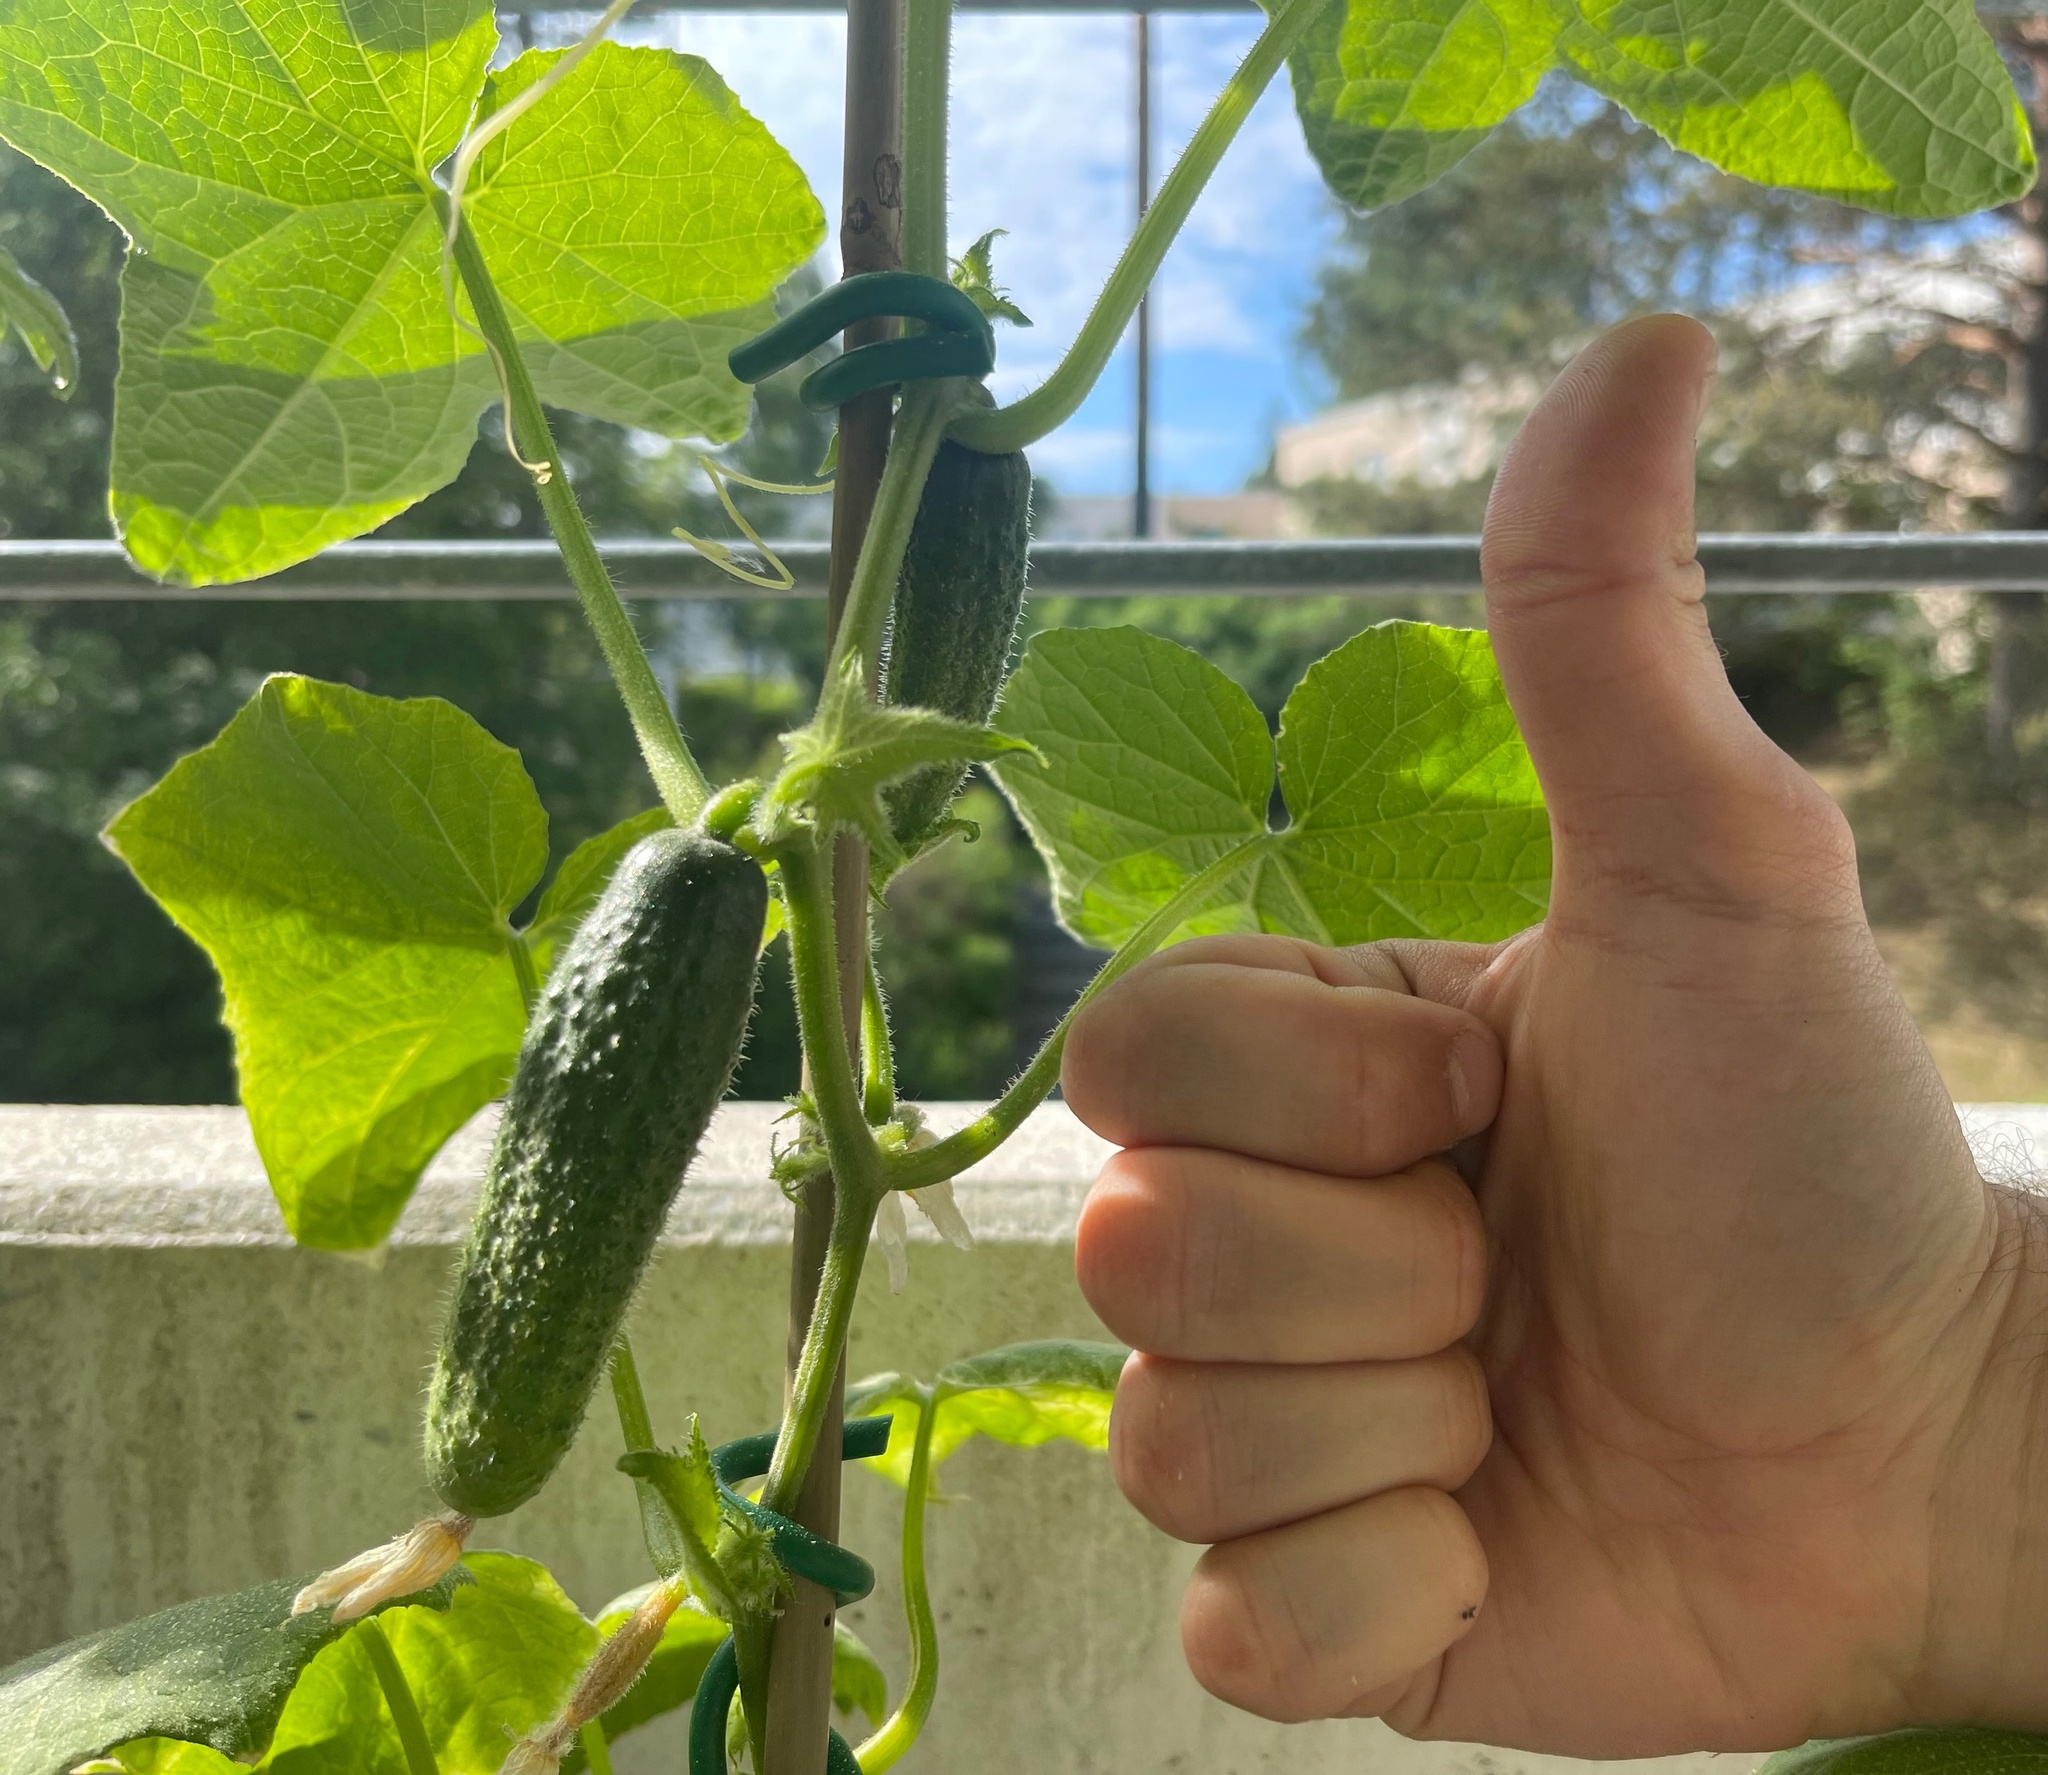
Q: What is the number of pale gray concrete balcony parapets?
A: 1